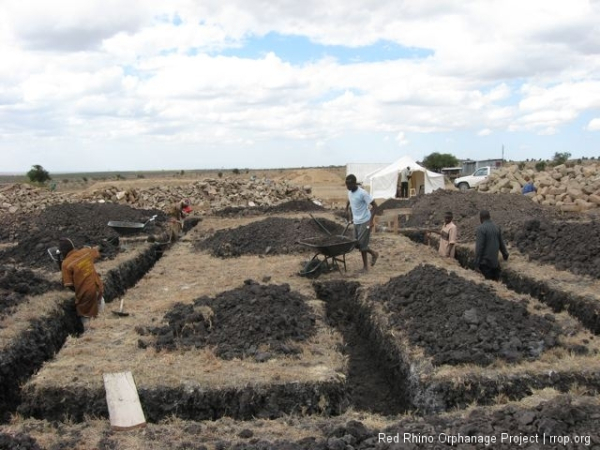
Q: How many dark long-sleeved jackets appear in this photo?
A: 1